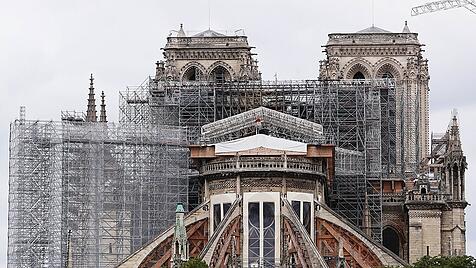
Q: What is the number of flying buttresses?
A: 4